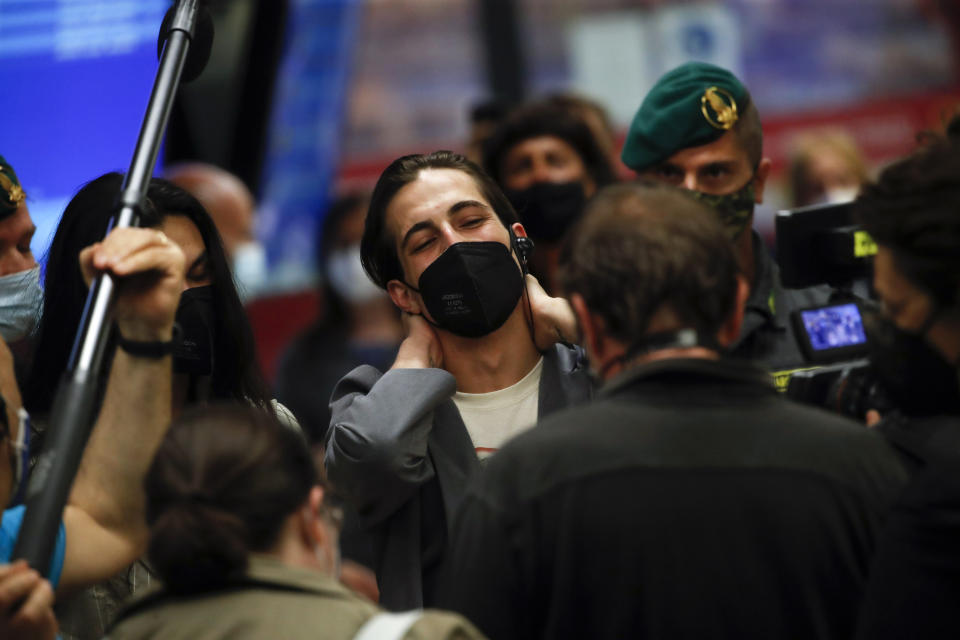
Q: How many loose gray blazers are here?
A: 1